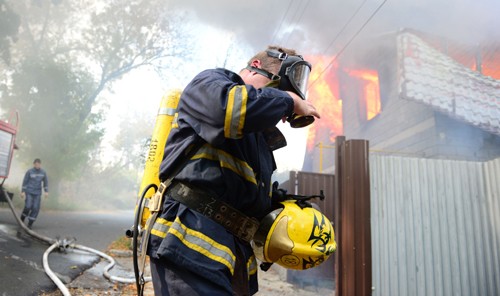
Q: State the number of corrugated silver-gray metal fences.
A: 1